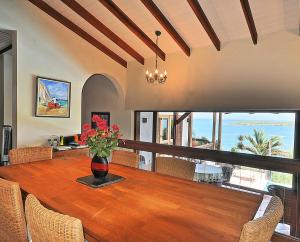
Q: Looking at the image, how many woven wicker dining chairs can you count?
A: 6